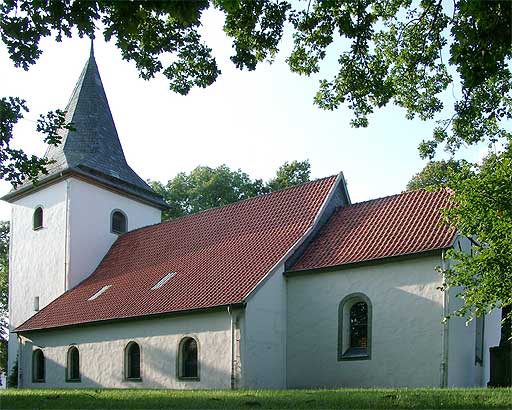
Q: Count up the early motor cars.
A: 0